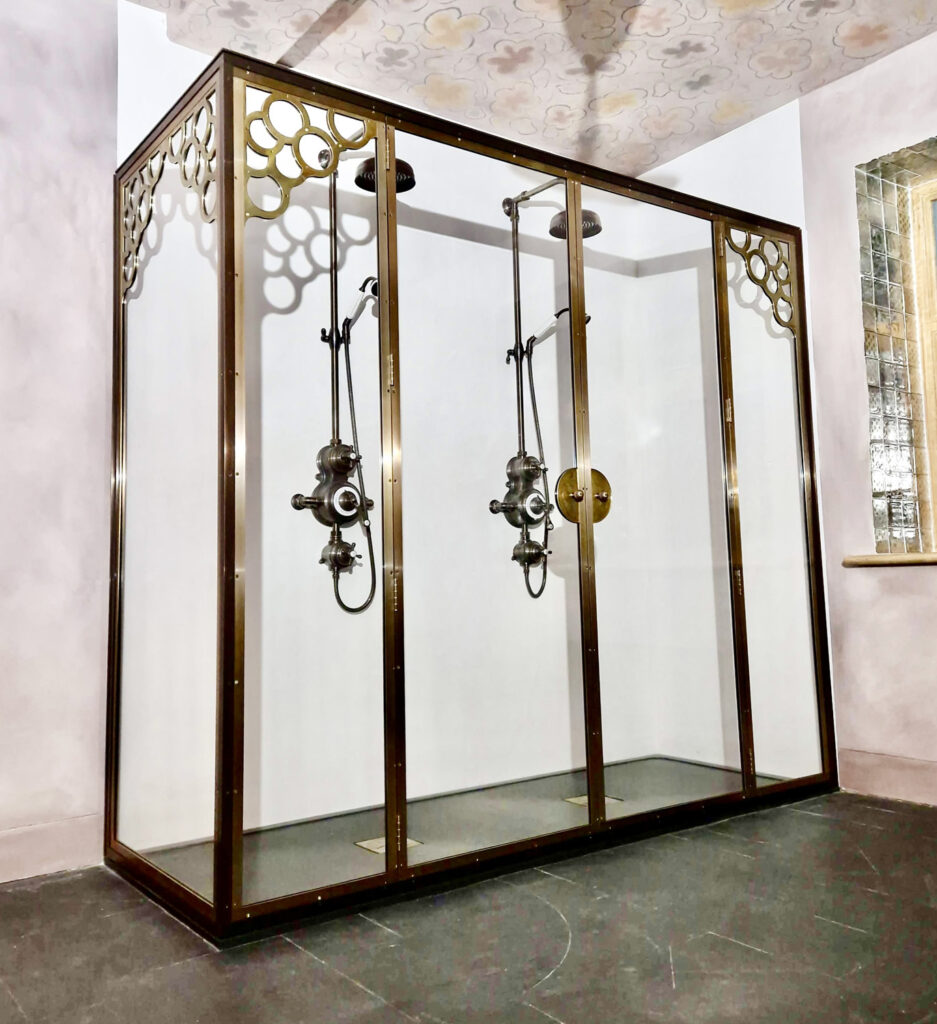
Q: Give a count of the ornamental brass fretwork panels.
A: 4